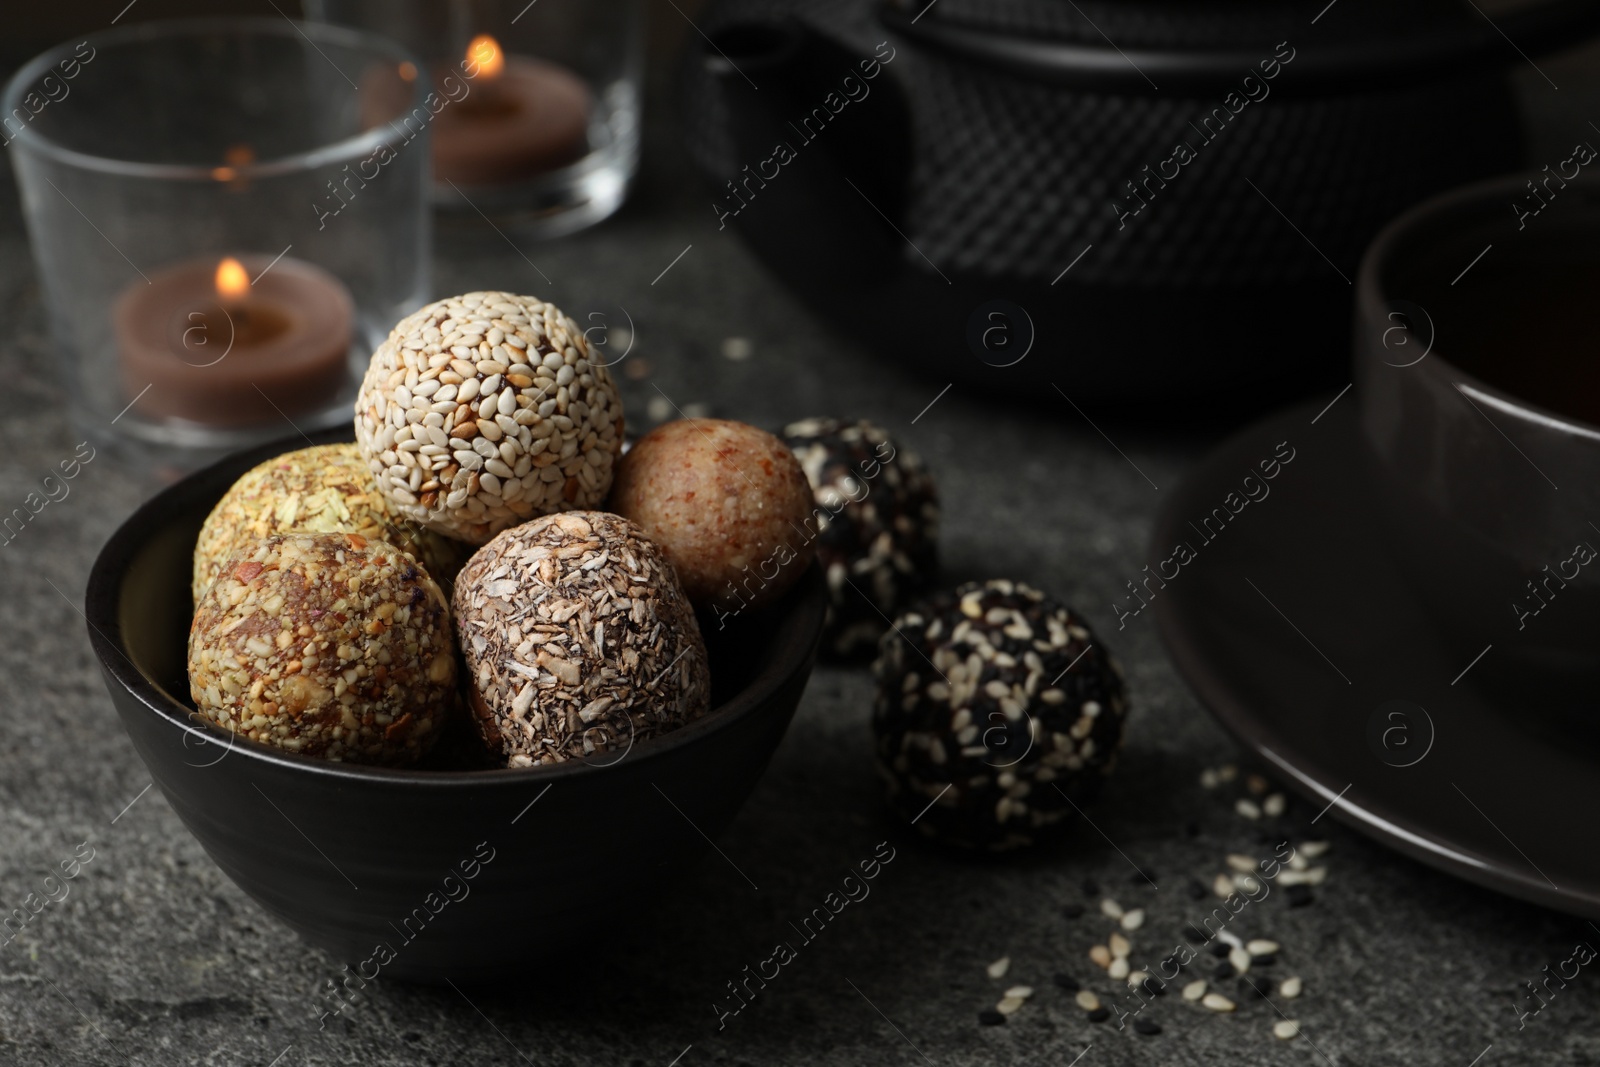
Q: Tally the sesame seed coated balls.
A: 3